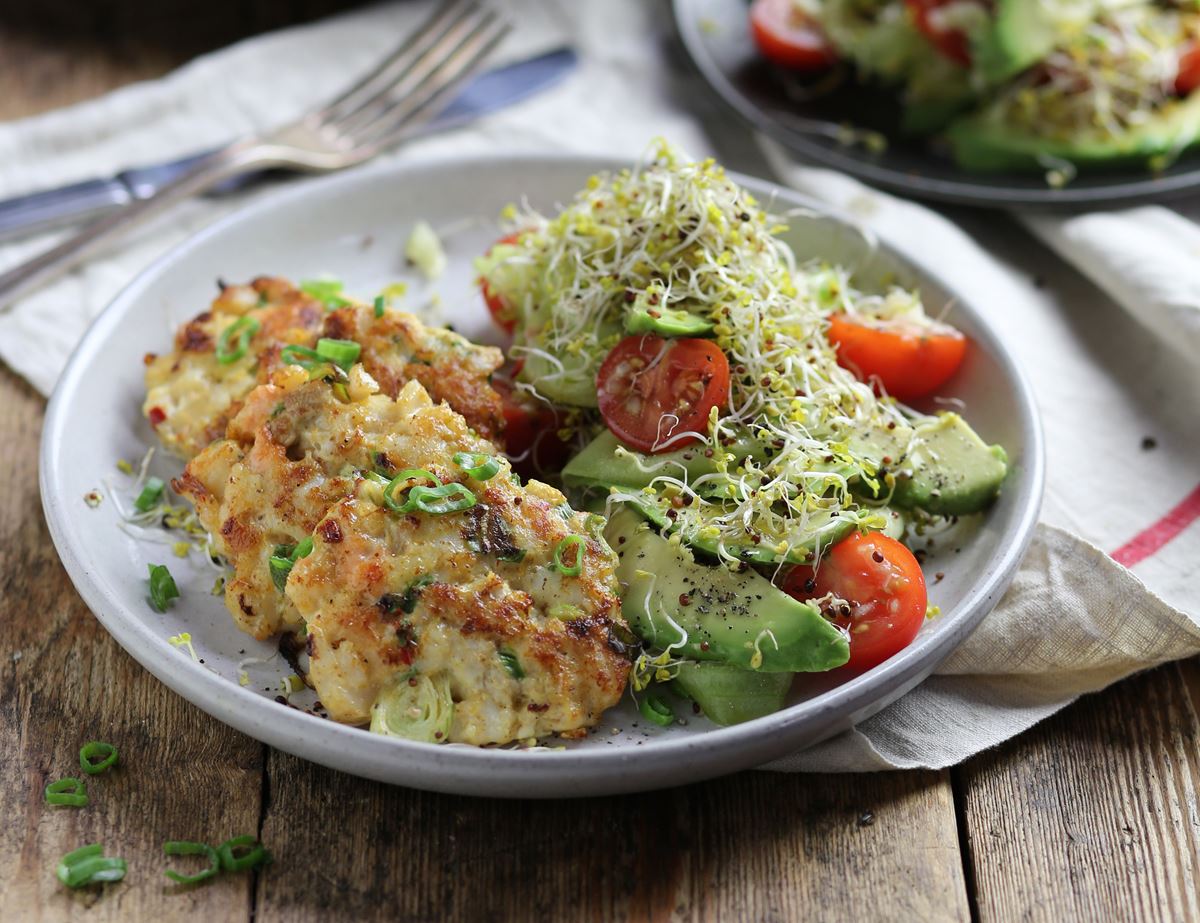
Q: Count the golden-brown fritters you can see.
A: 3